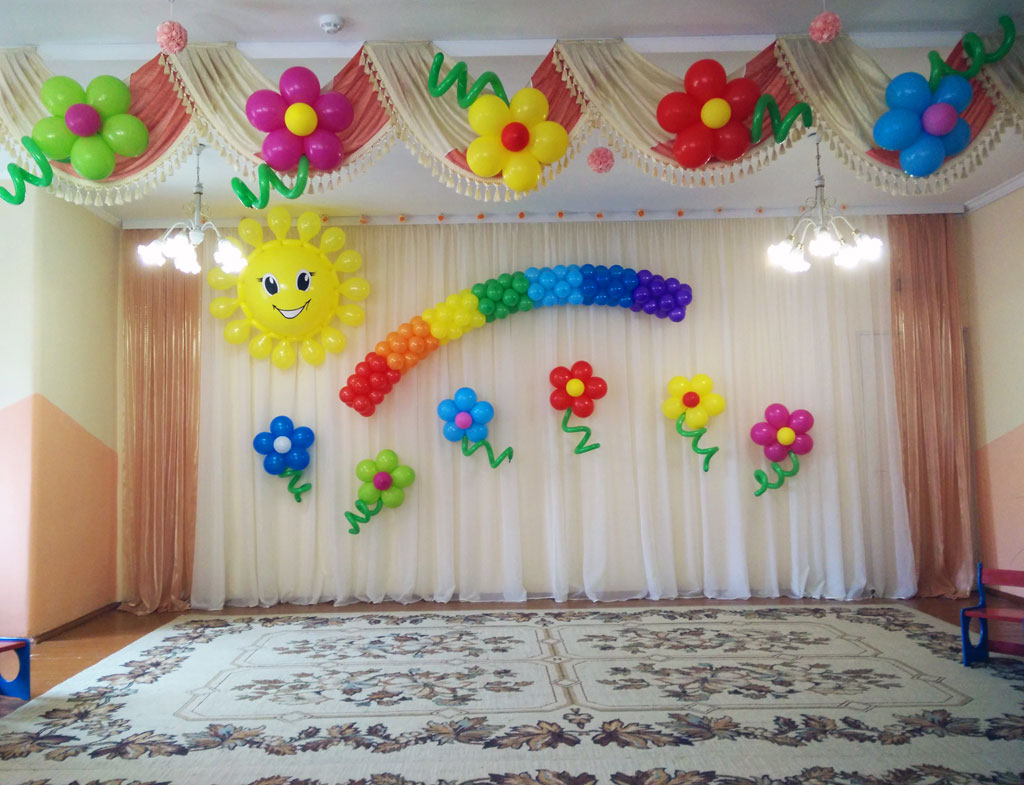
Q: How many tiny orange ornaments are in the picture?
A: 15